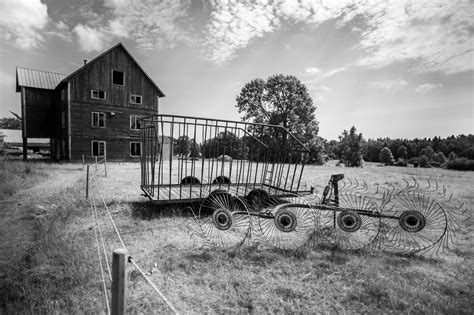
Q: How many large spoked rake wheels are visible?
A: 4